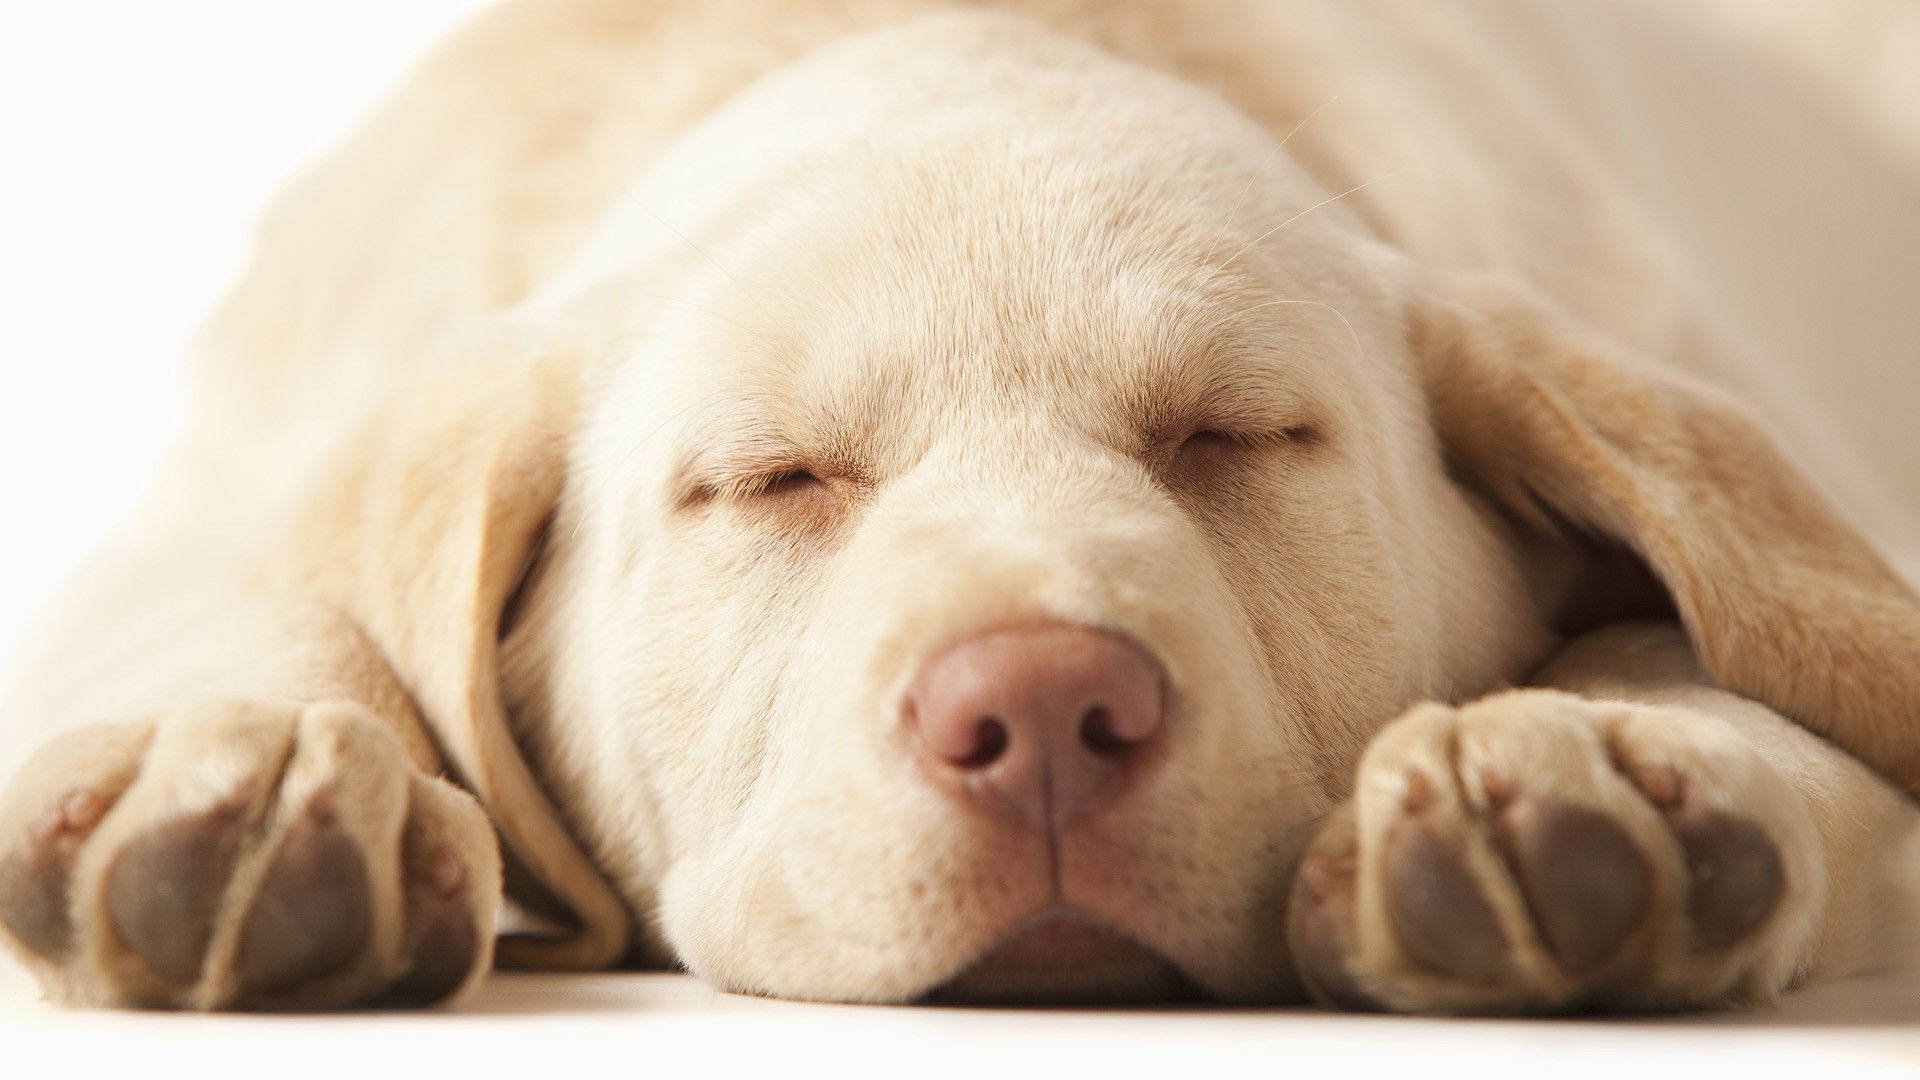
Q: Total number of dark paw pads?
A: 8